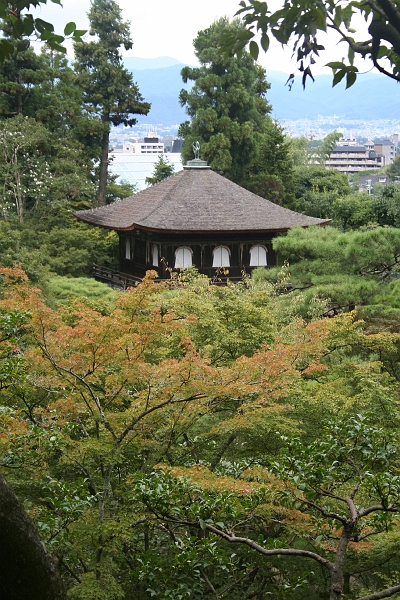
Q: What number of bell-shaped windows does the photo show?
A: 5